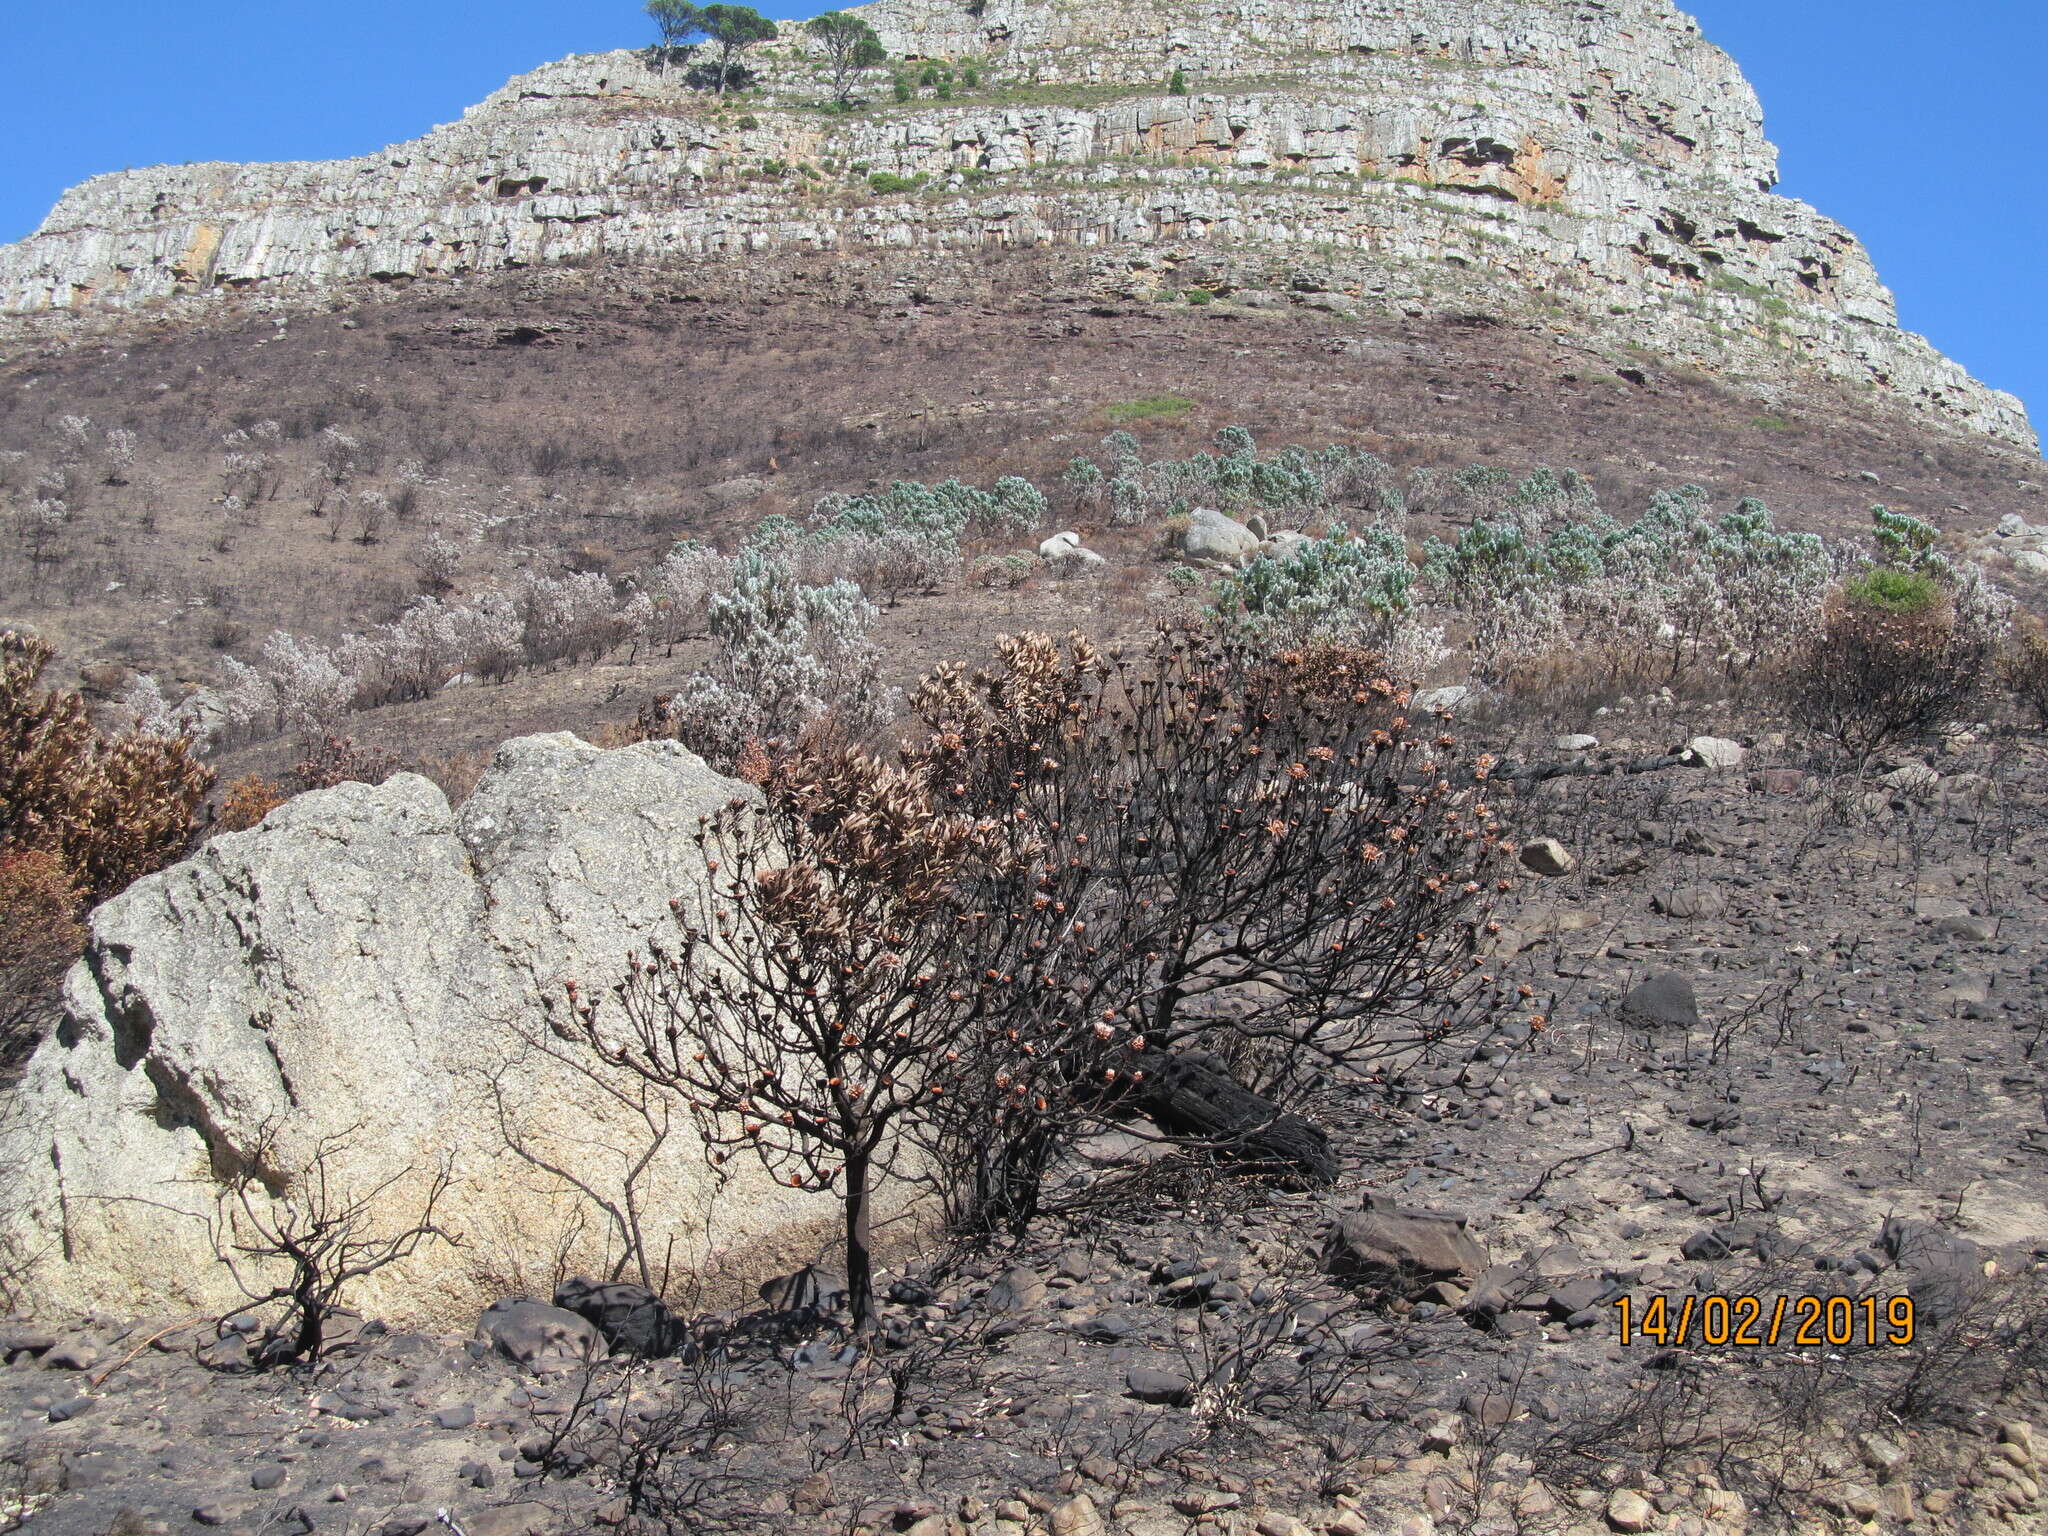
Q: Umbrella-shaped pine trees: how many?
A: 3